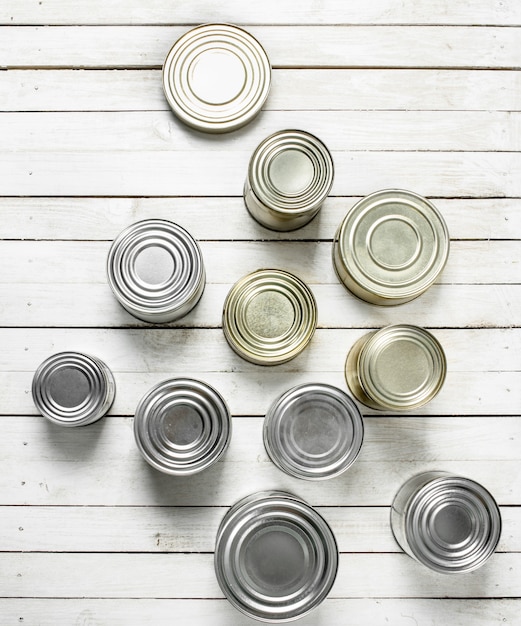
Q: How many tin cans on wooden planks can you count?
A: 11